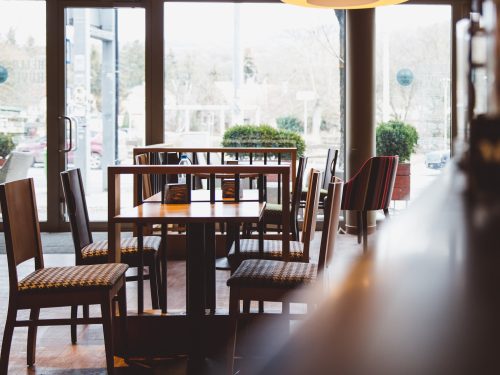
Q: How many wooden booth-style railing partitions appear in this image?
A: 2